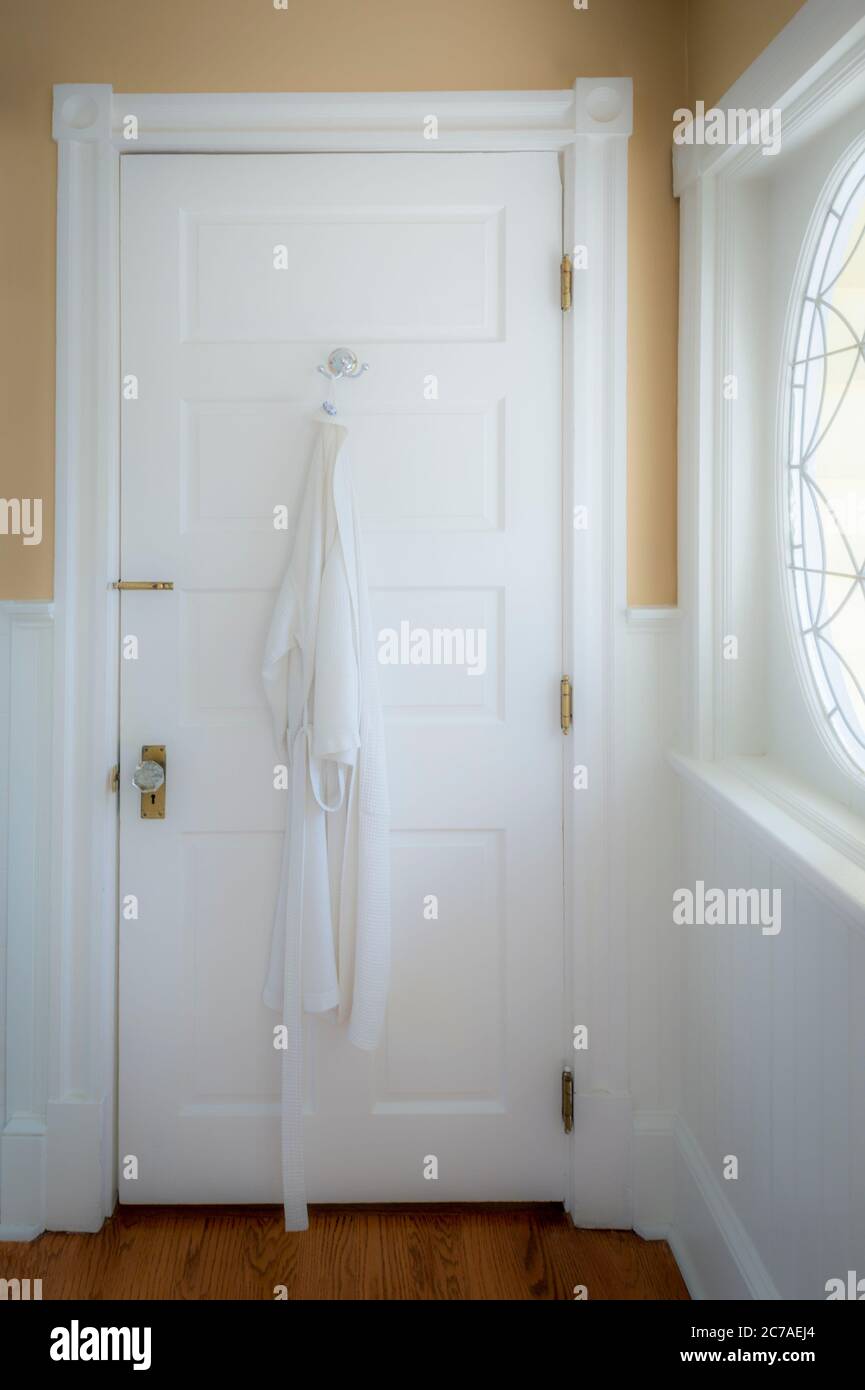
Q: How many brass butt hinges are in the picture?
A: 3